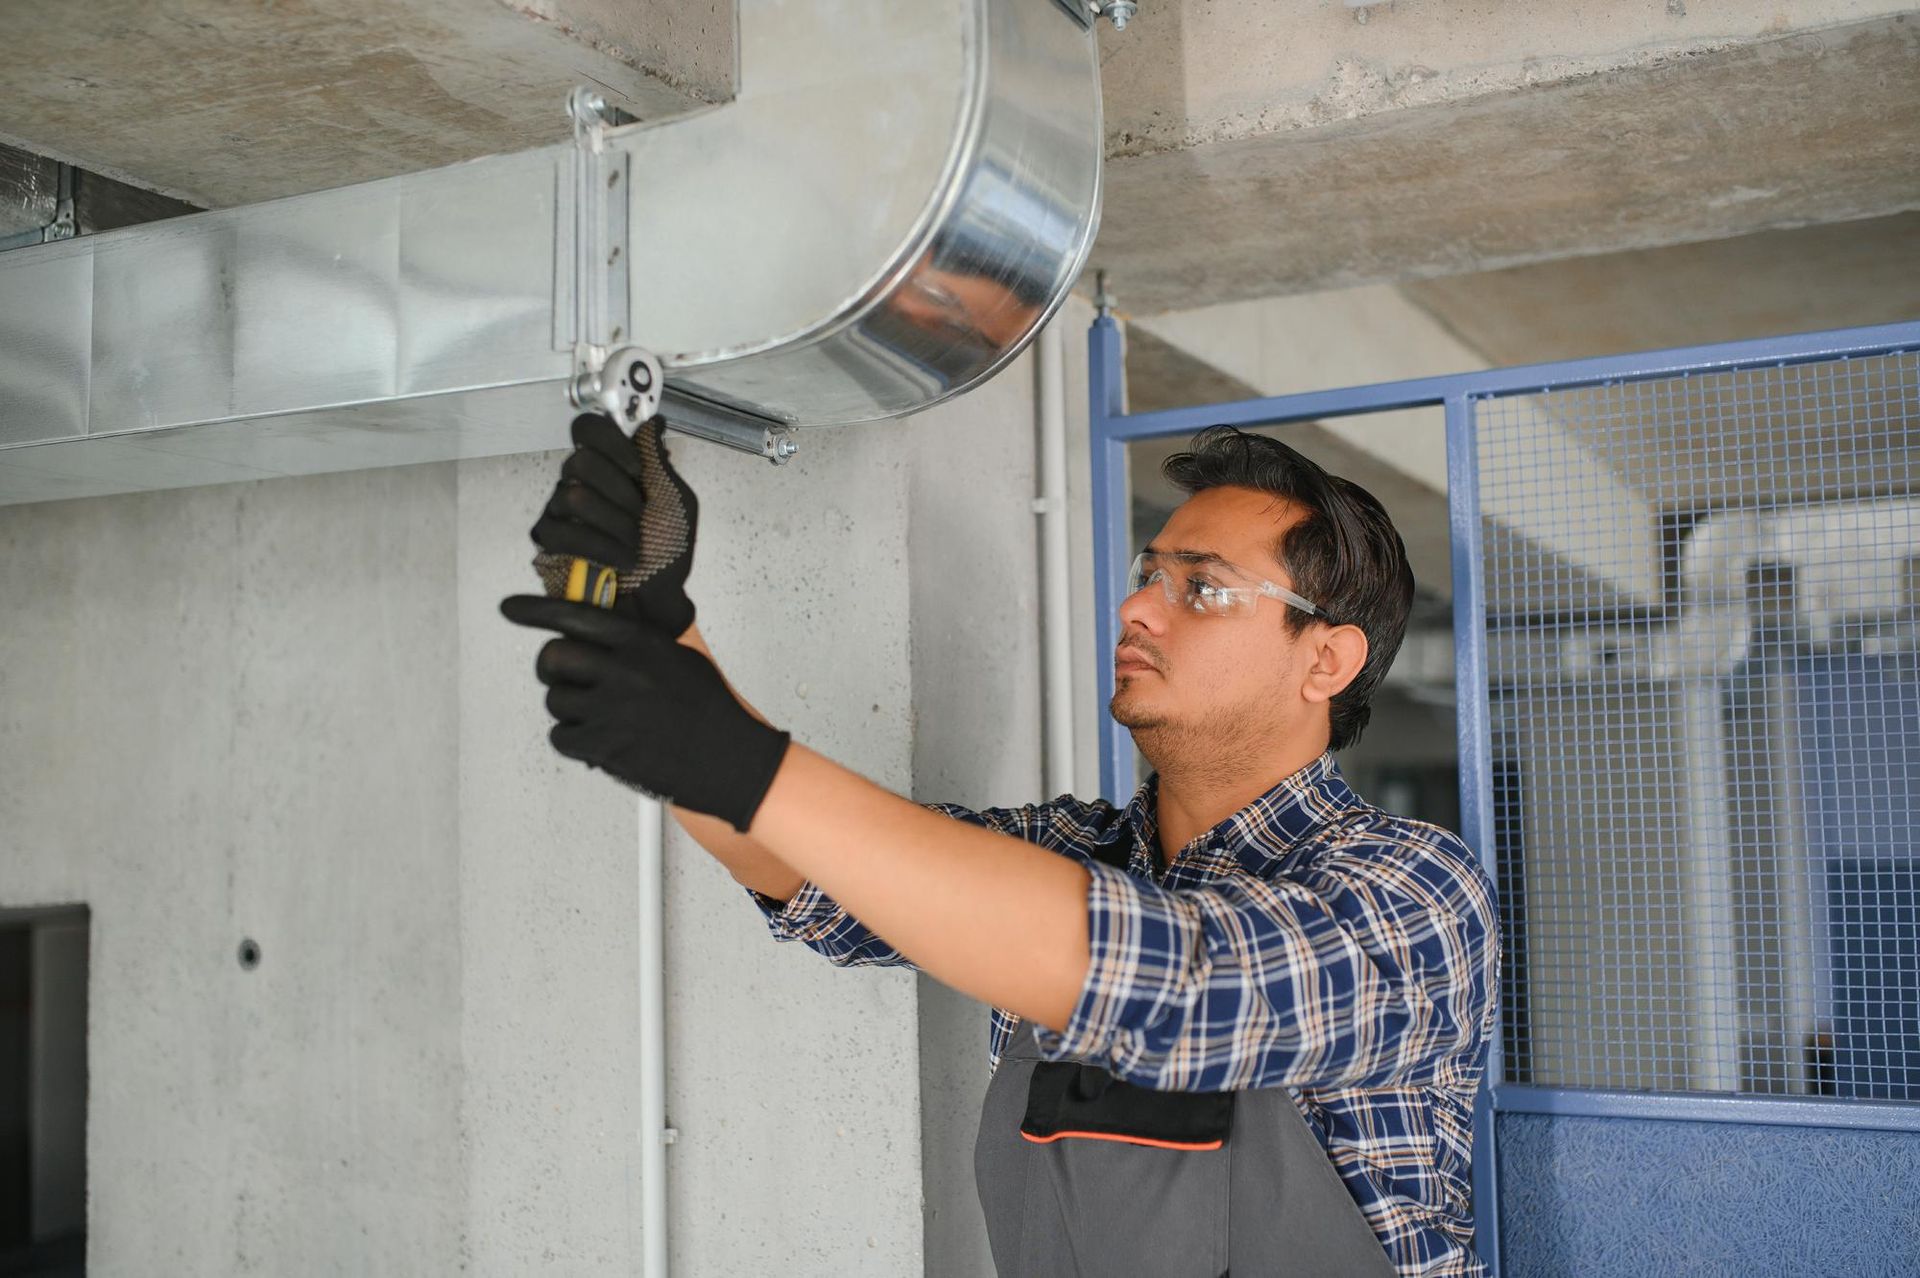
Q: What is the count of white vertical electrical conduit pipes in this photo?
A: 2